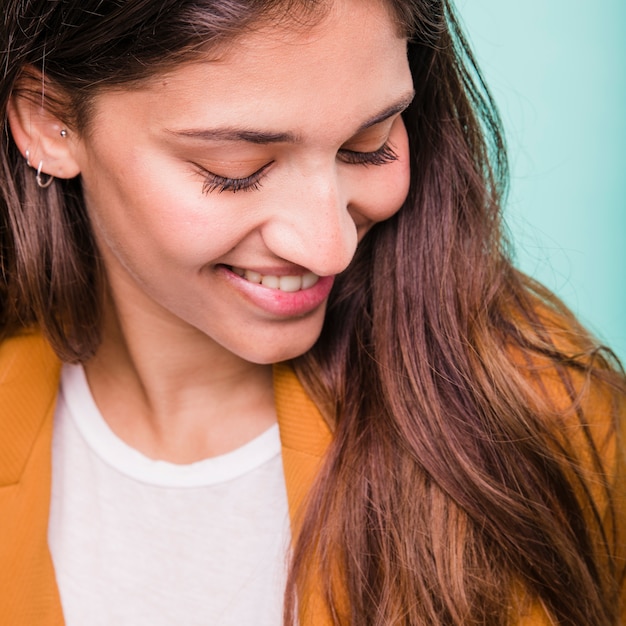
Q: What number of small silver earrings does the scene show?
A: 3